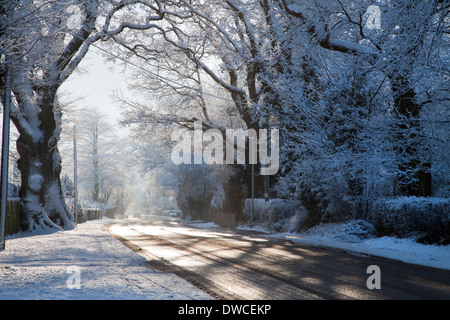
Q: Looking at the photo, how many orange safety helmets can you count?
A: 0